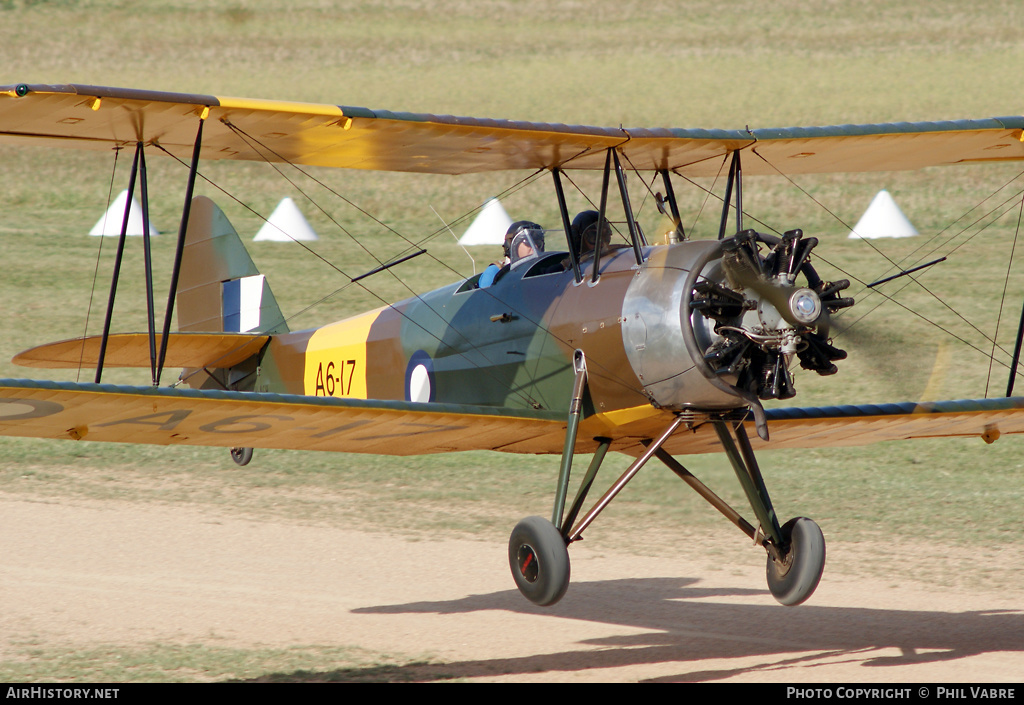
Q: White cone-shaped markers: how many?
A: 4